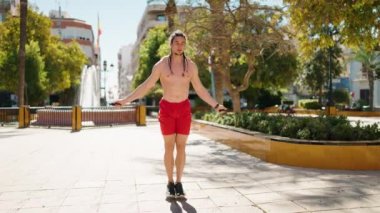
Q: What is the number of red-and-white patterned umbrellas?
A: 0